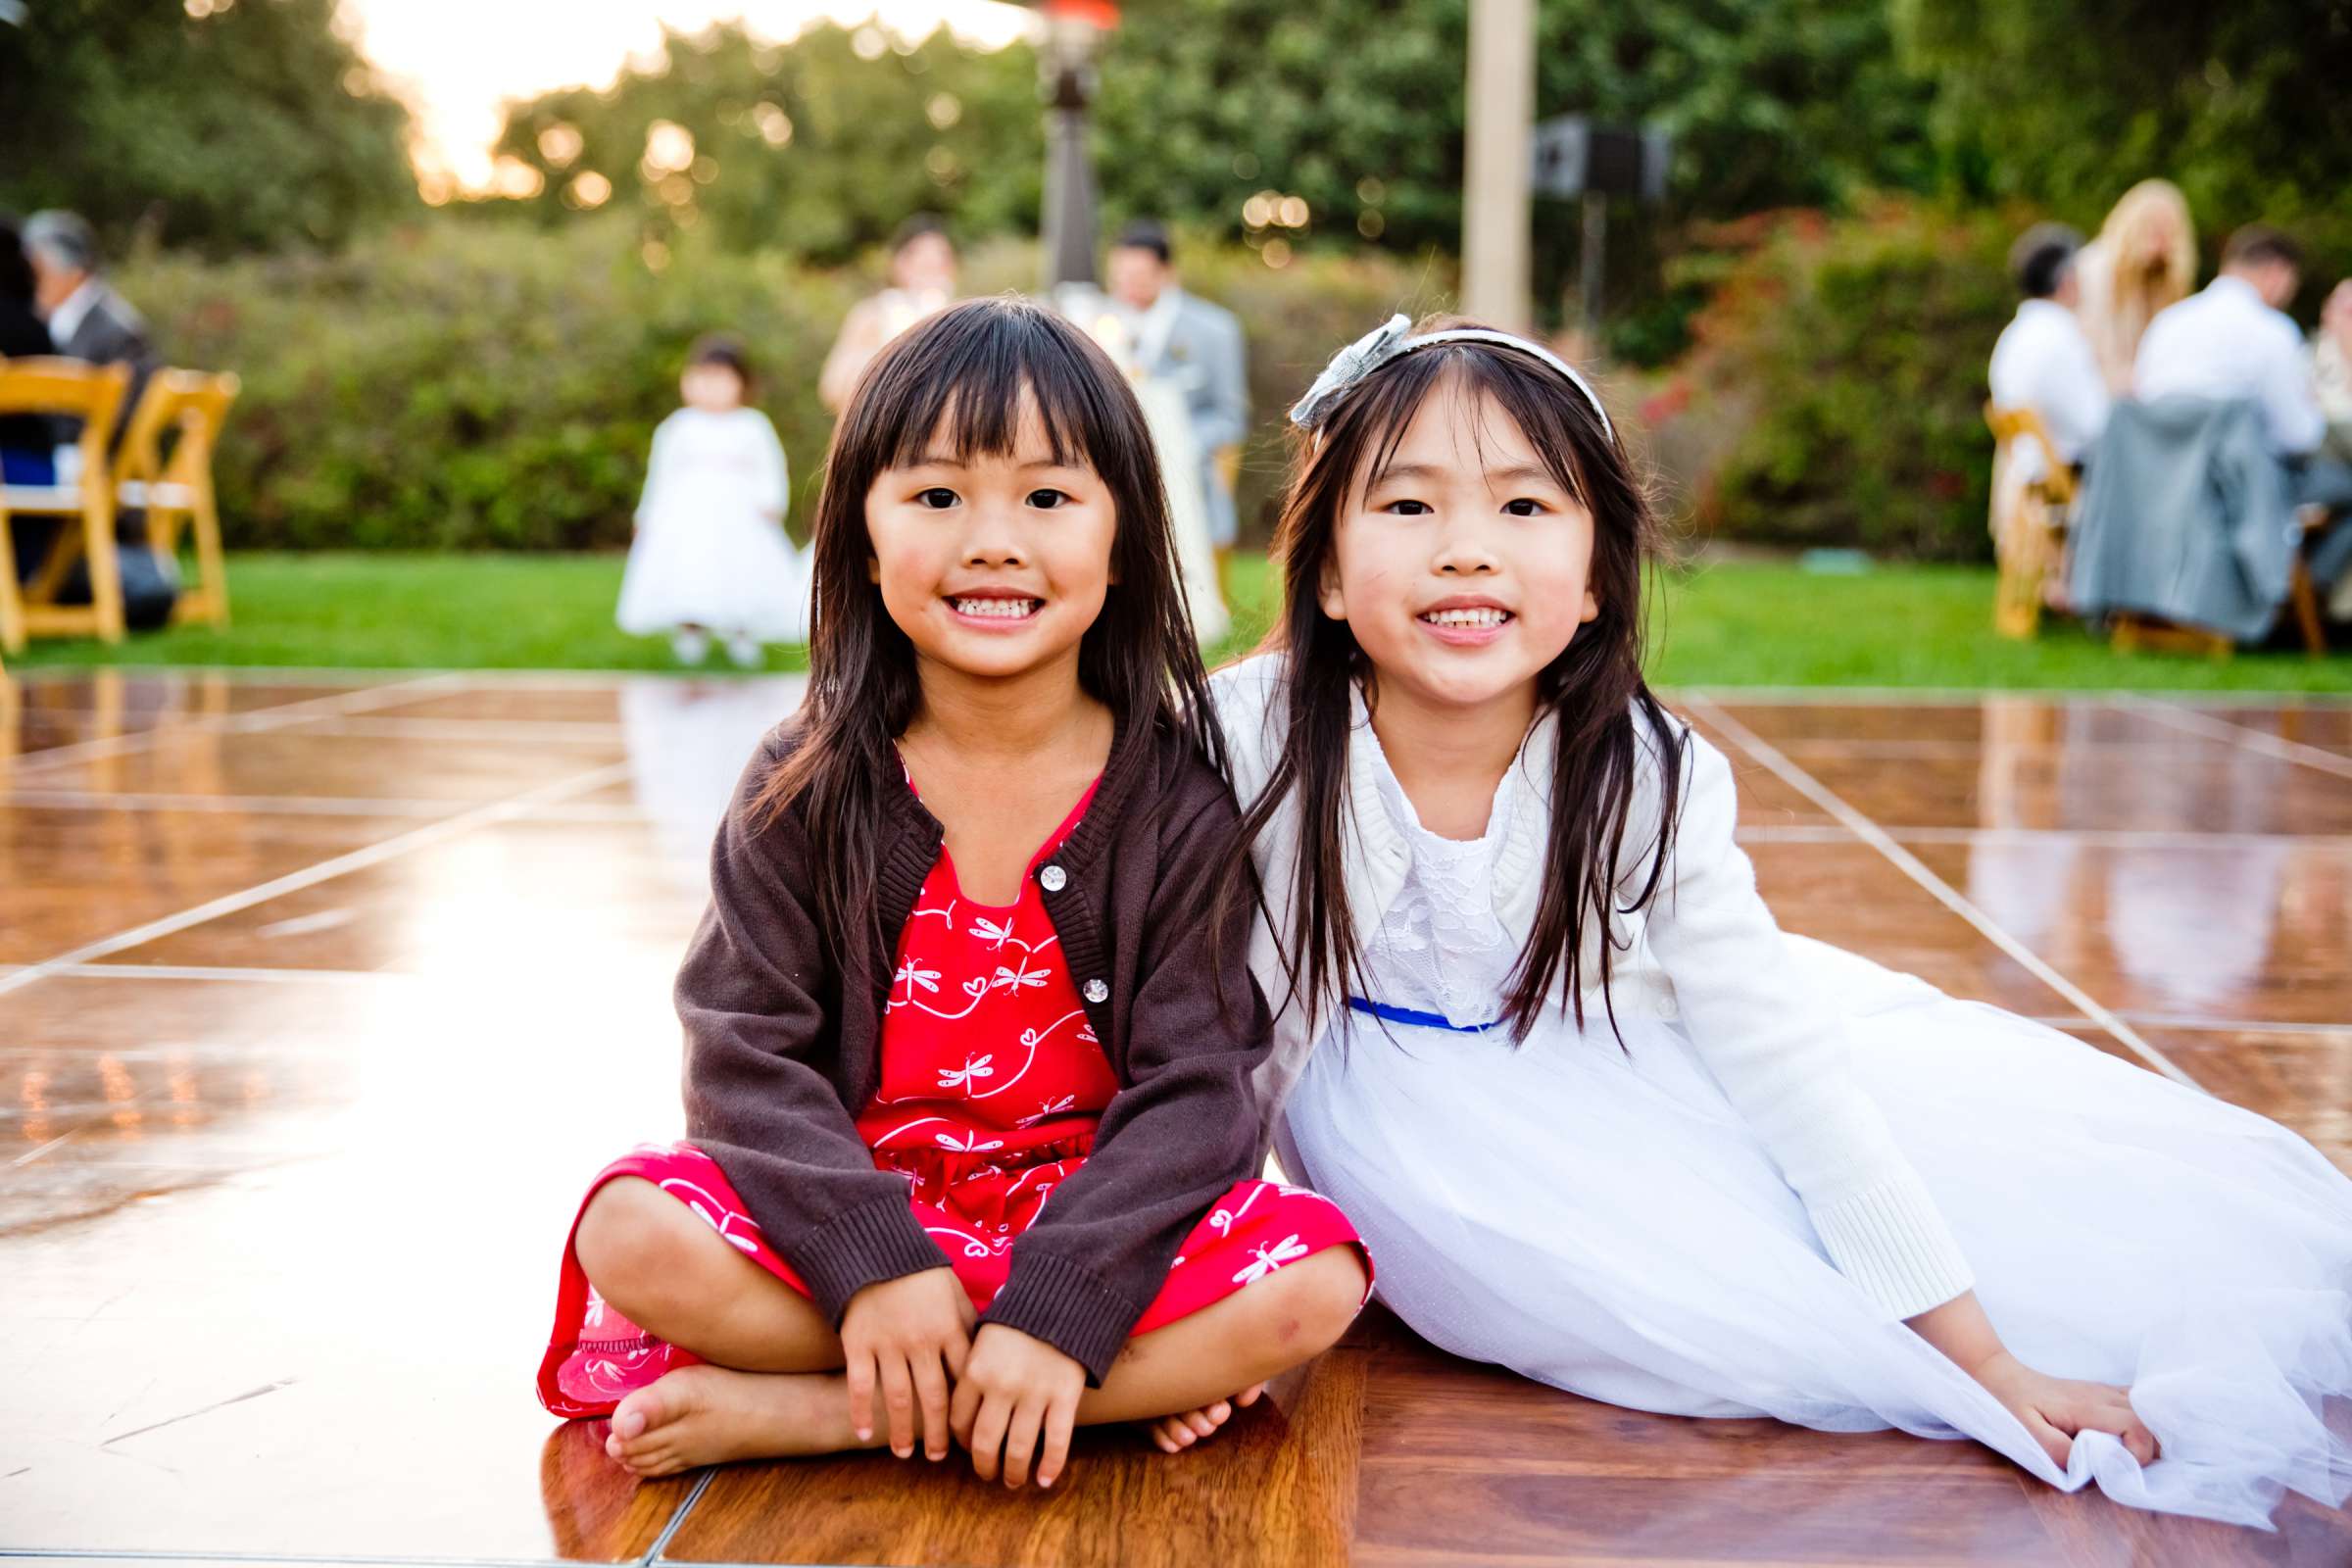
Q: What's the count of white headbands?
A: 1